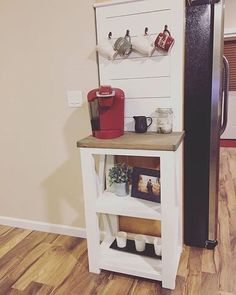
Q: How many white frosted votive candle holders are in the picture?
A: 3